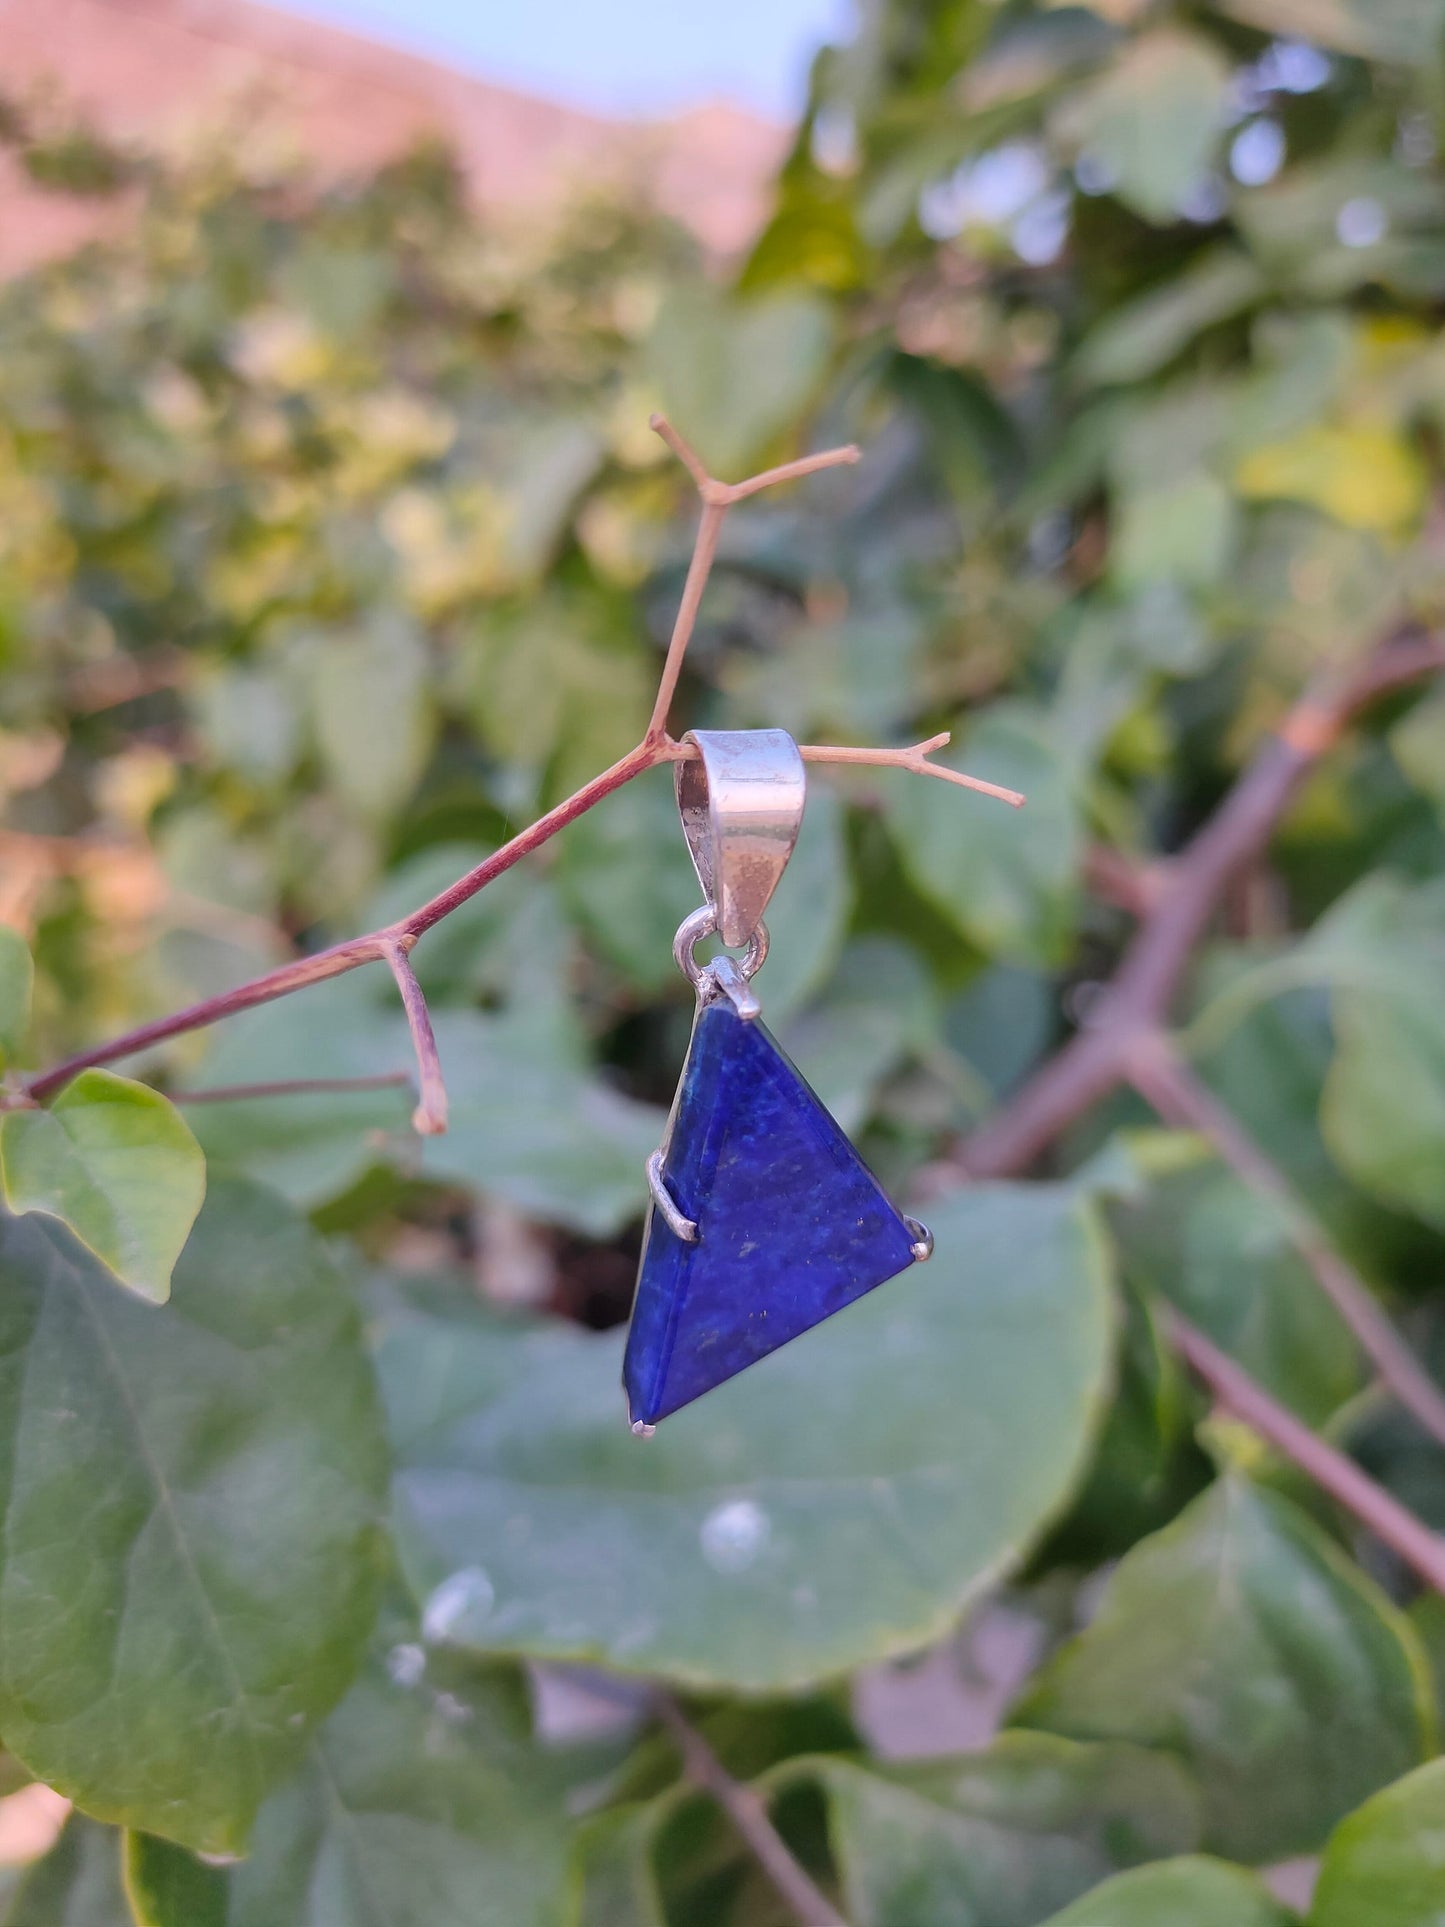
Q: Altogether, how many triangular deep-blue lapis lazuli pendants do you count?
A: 1